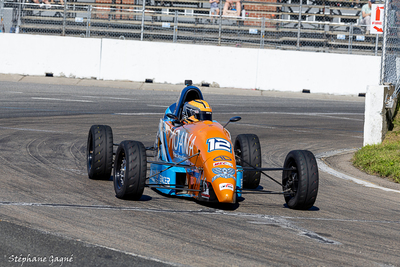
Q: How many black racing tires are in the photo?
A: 4